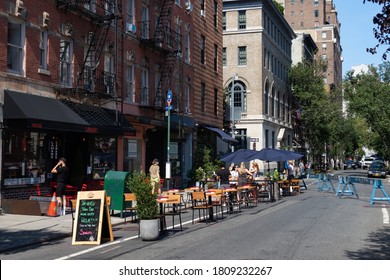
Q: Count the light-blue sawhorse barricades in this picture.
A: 3